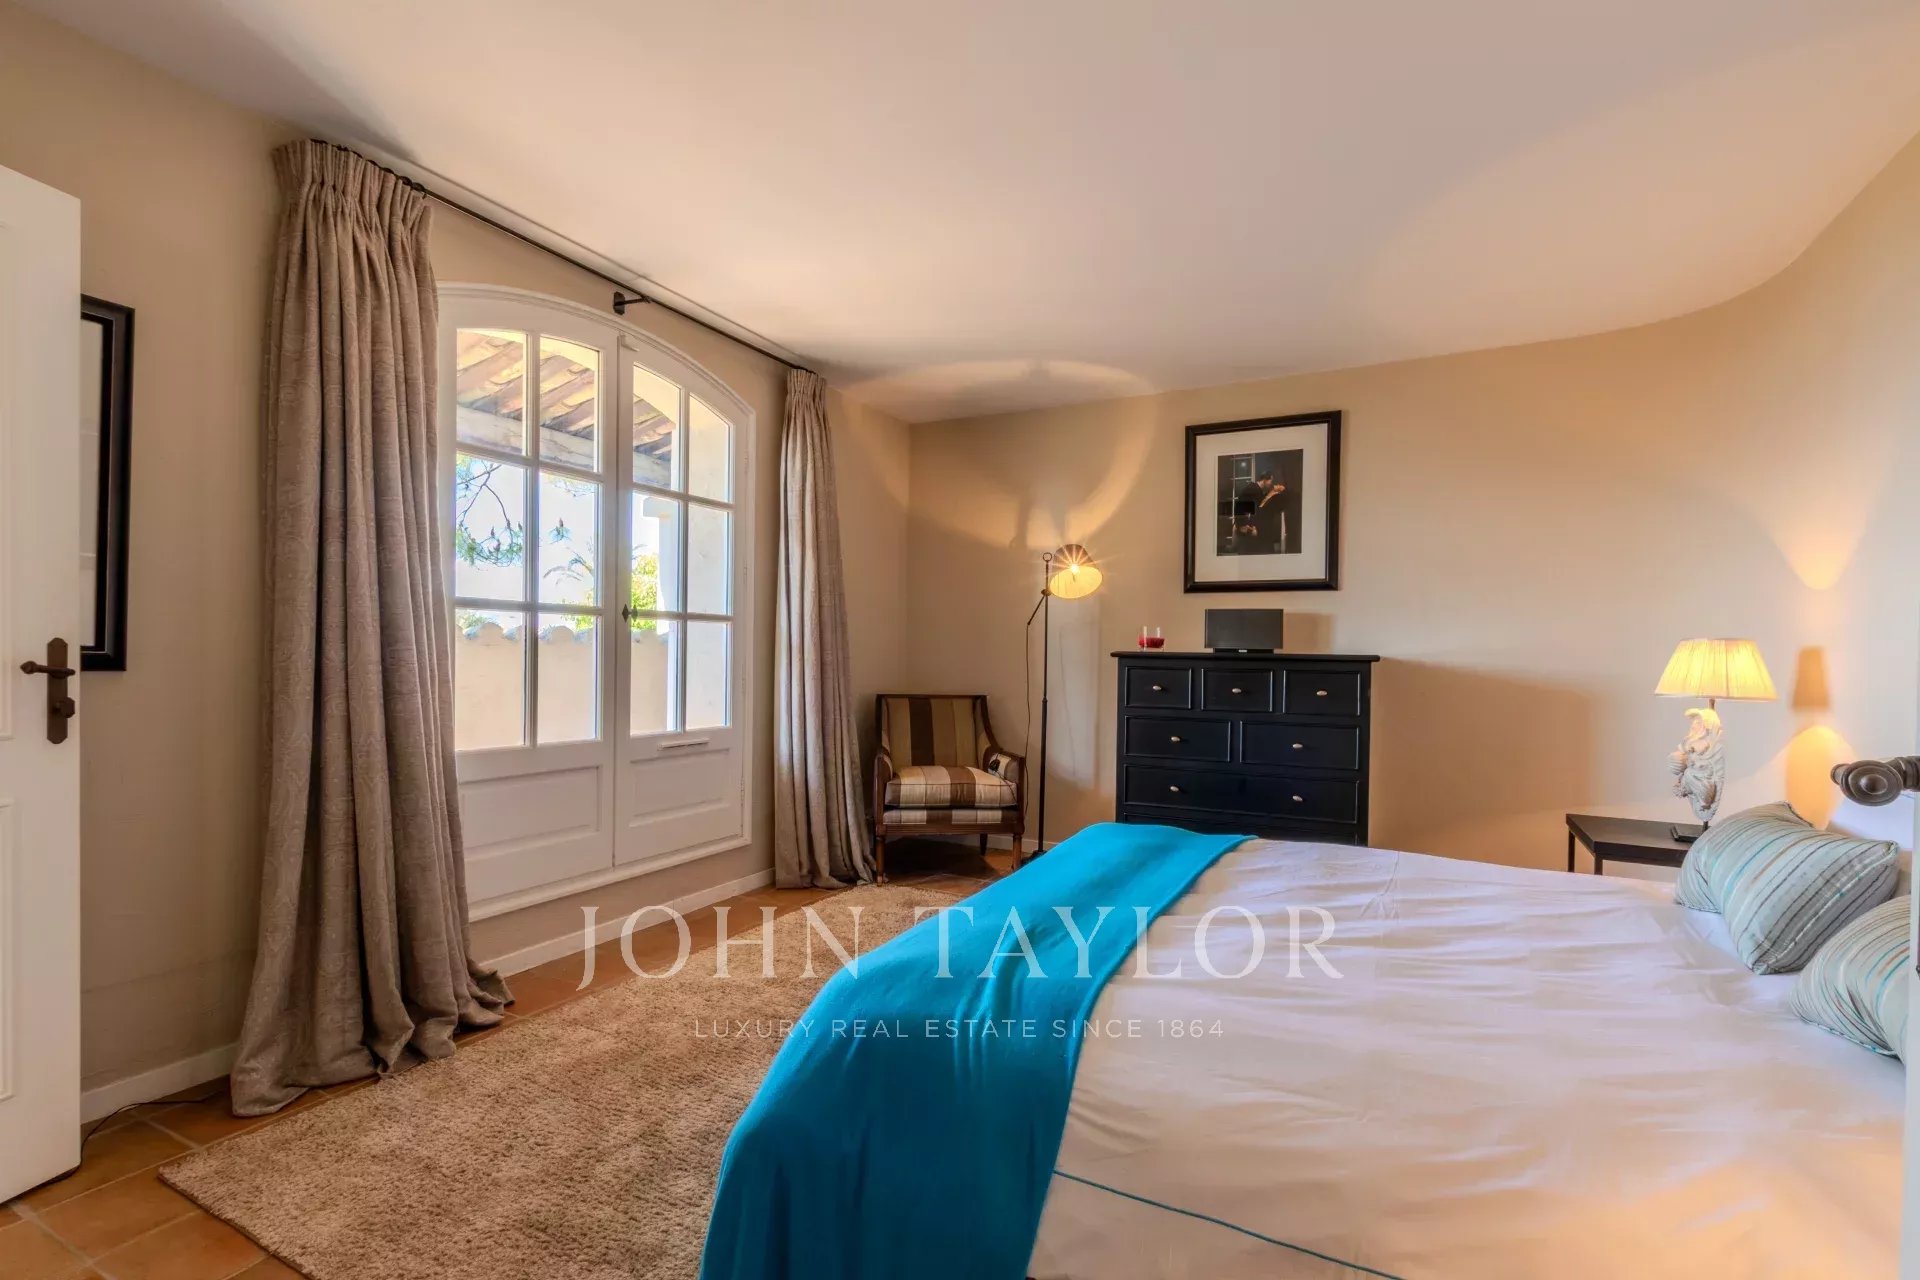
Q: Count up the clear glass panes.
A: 12